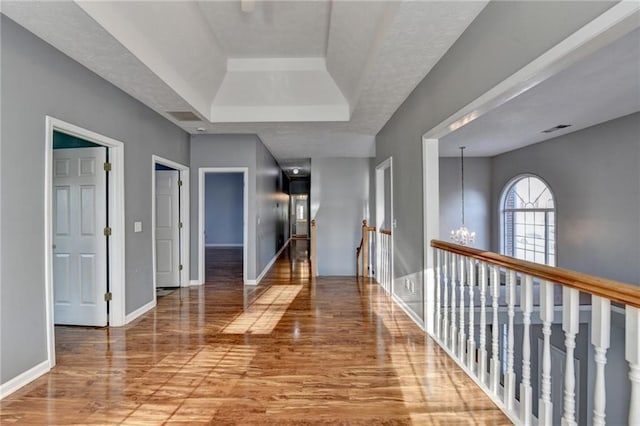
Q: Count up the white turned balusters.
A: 13